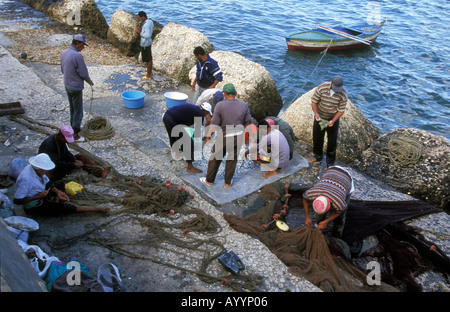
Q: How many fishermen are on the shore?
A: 12